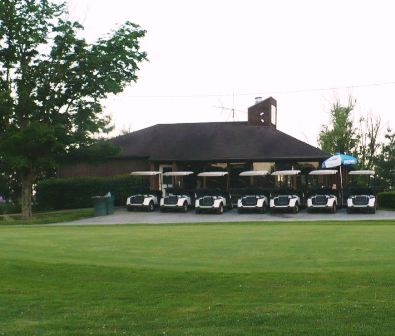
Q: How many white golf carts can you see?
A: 7